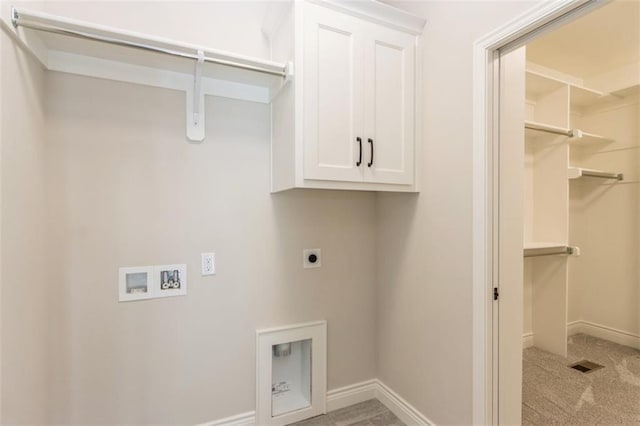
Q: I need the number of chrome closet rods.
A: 4